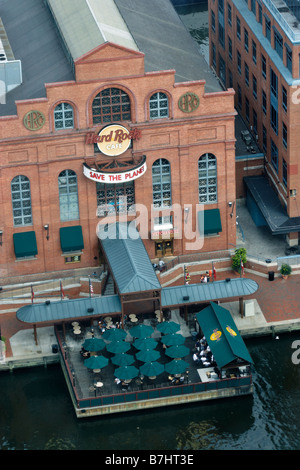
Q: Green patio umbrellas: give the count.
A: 14